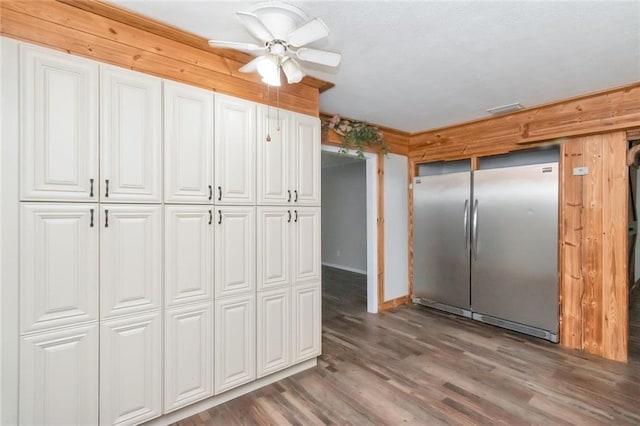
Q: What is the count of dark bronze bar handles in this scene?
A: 12